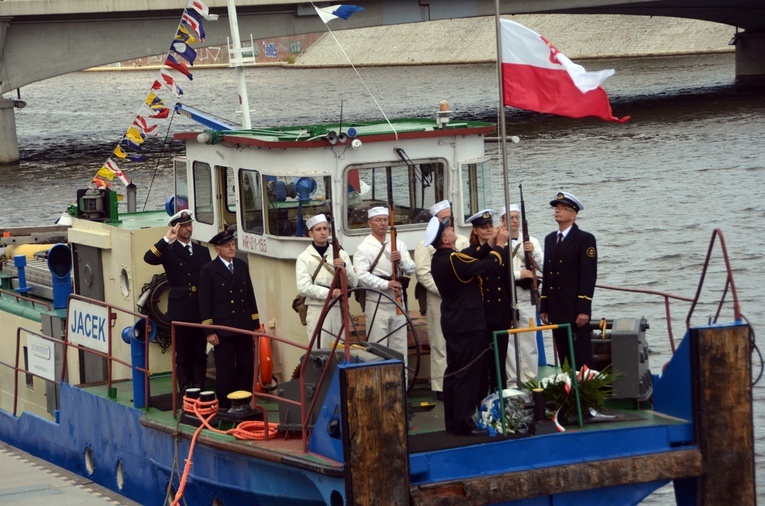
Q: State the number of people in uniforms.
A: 9